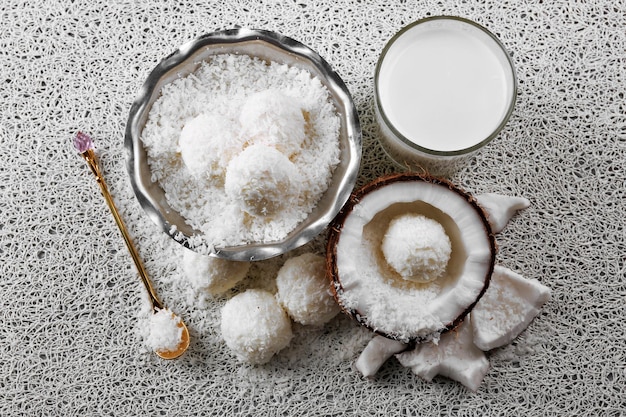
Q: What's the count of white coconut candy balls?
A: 7